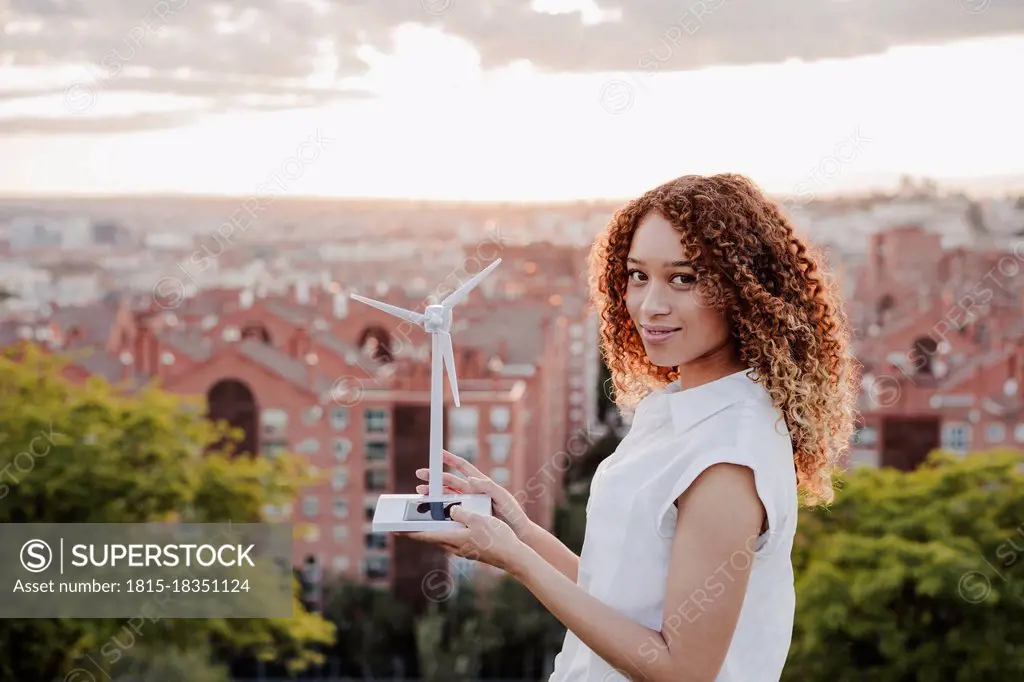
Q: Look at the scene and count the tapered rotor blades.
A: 3